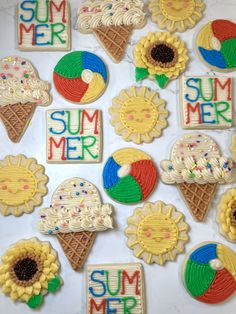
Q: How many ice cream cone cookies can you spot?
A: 4